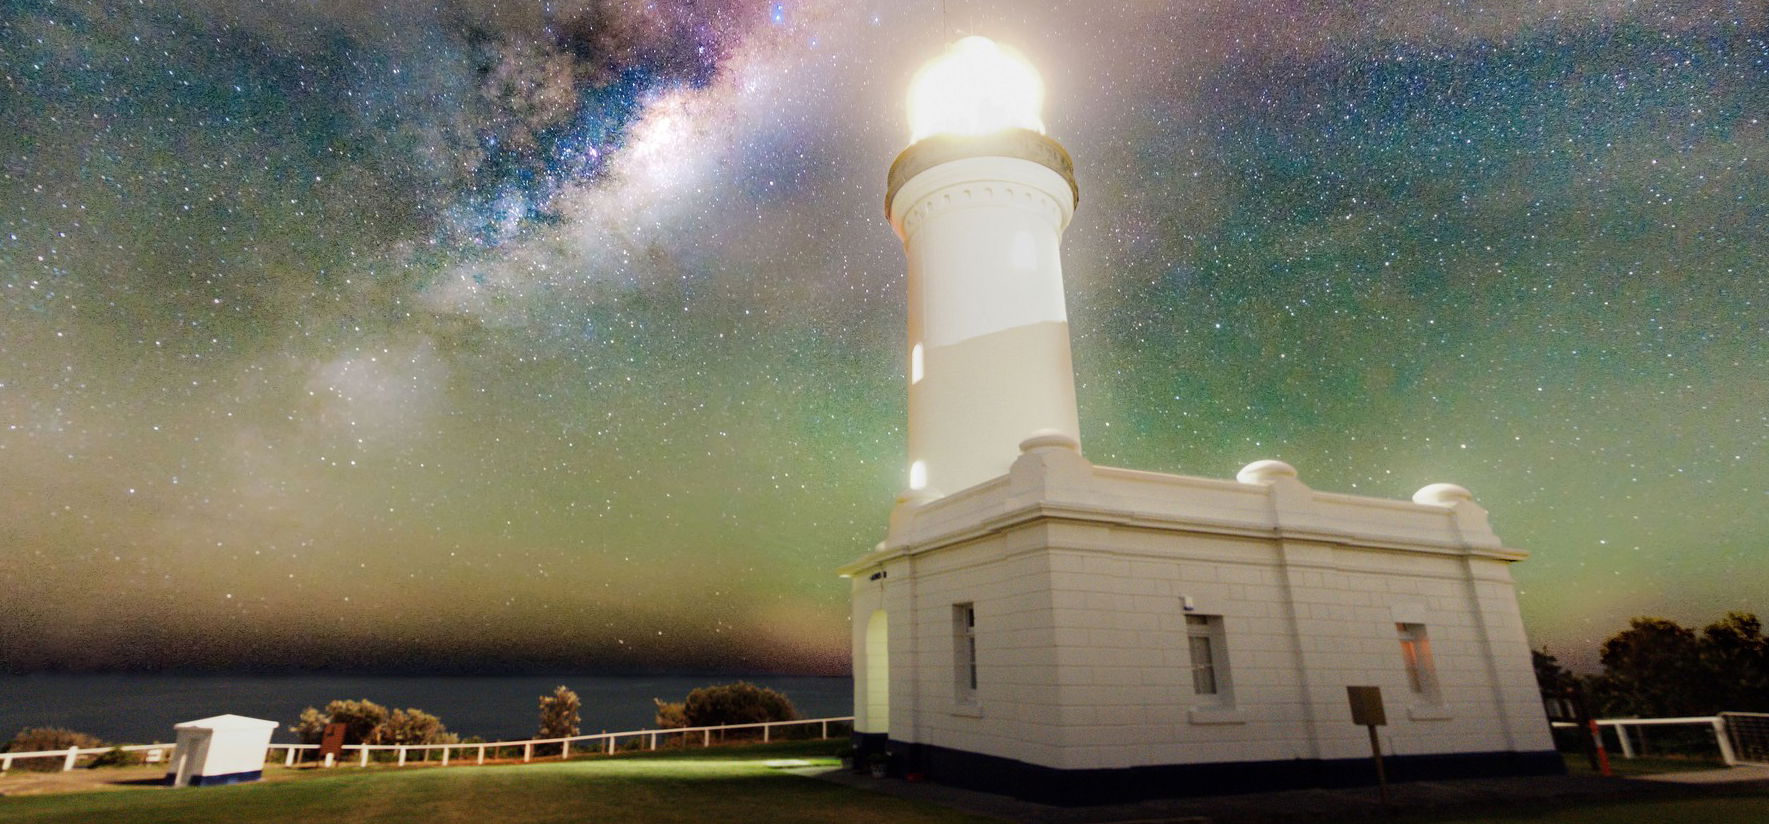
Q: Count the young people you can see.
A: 0